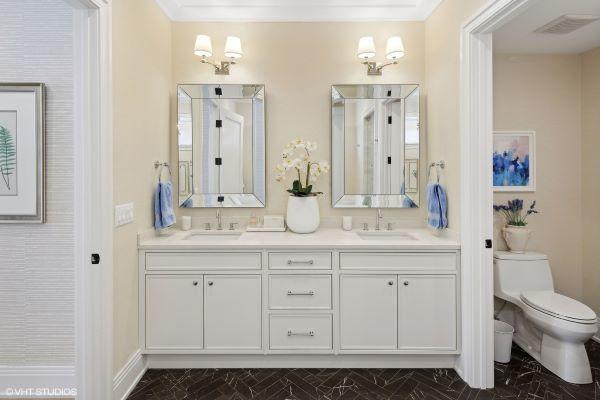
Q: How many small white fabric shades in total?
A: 4